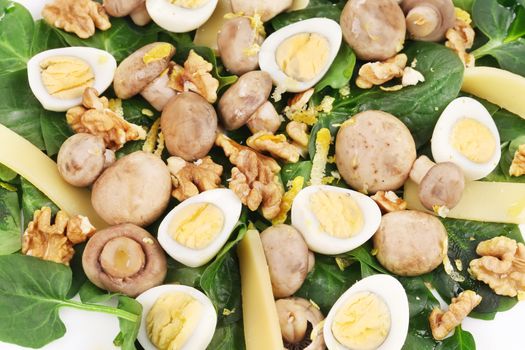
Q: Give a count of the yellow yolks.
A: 8